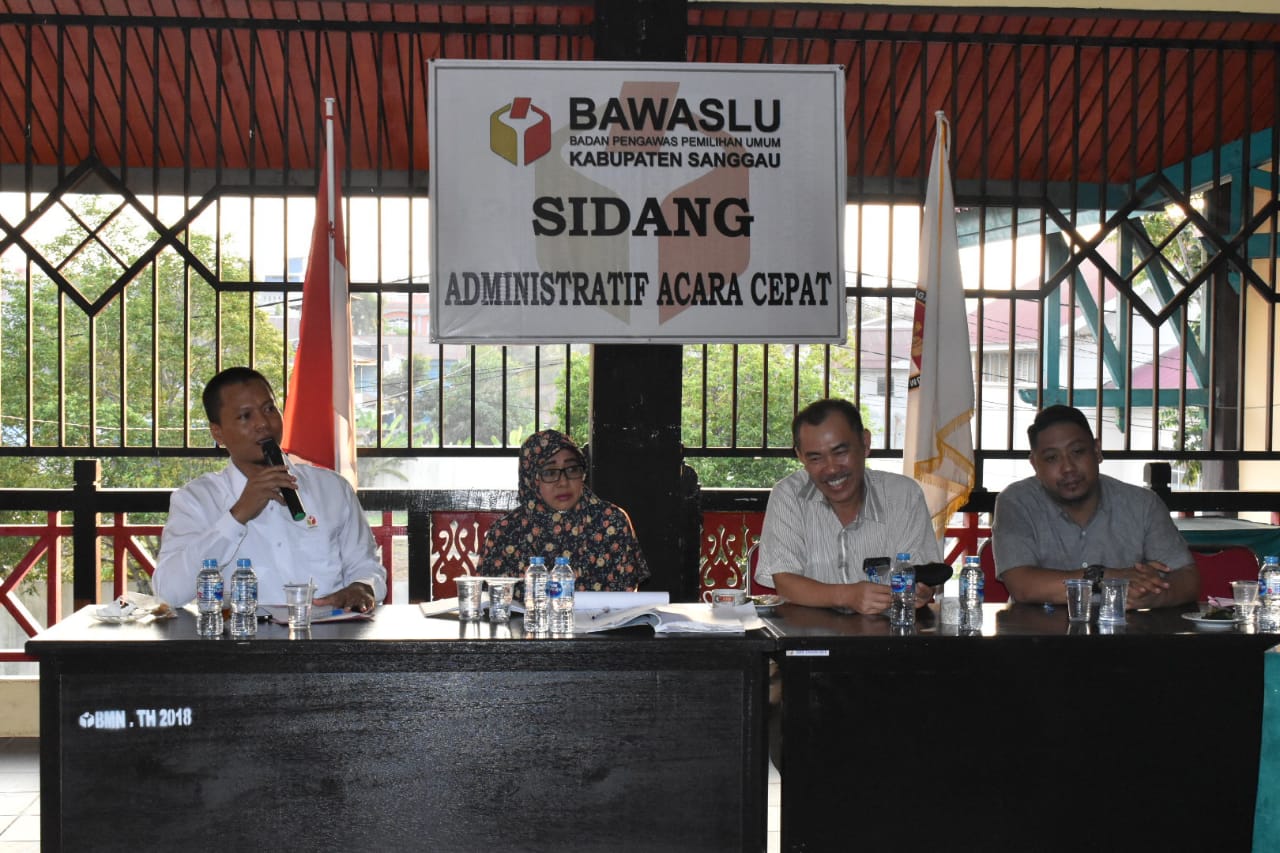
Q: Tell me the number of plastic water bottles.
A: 7